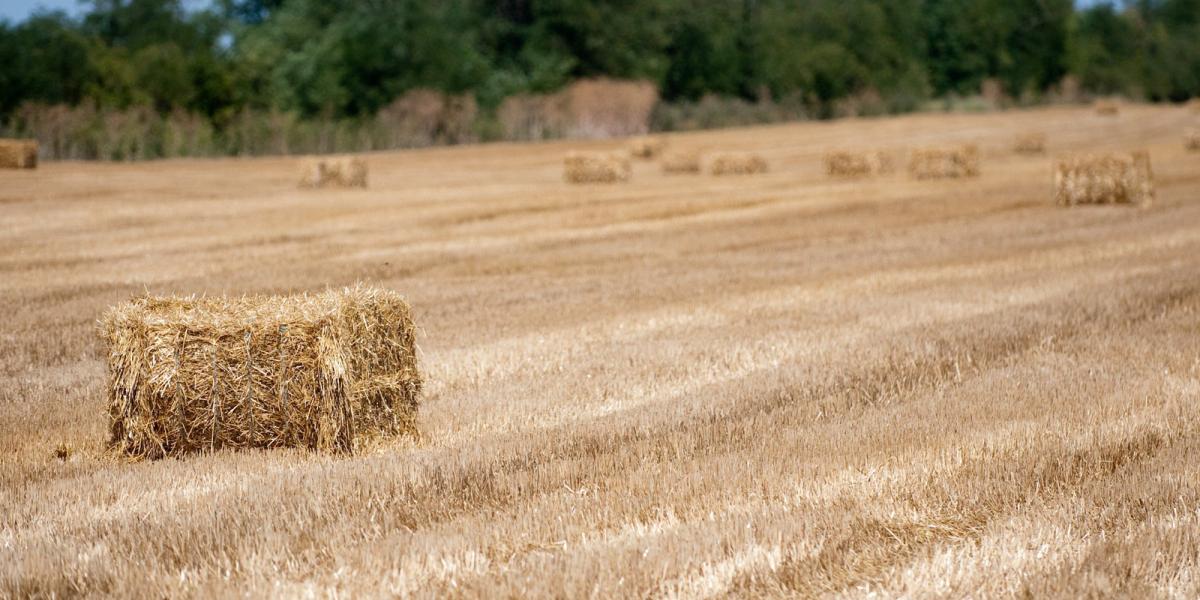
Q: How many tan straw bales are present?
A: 13